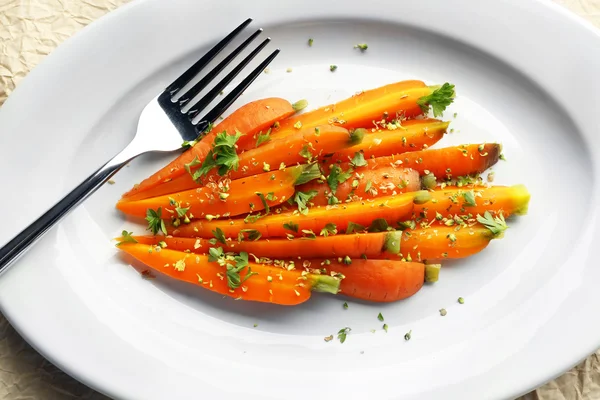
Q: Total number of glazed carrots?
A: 13